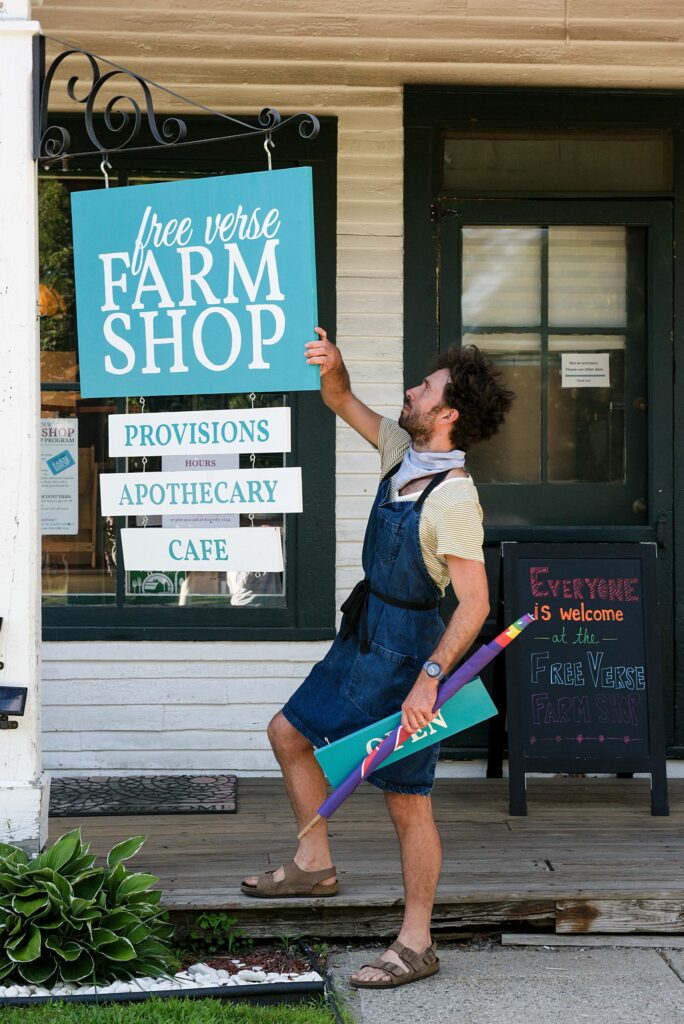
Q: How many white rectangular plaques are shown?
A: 3